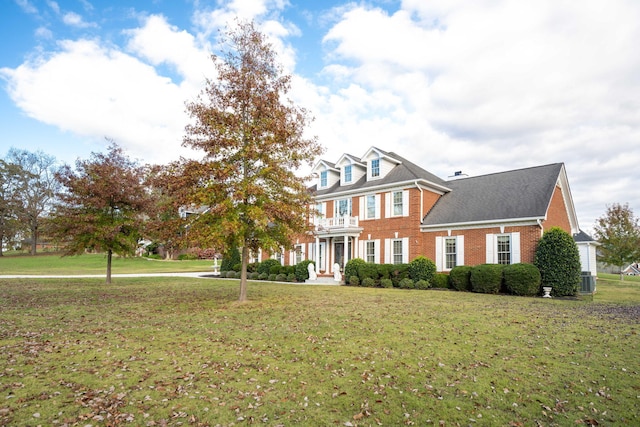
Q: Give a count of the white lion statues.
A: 2